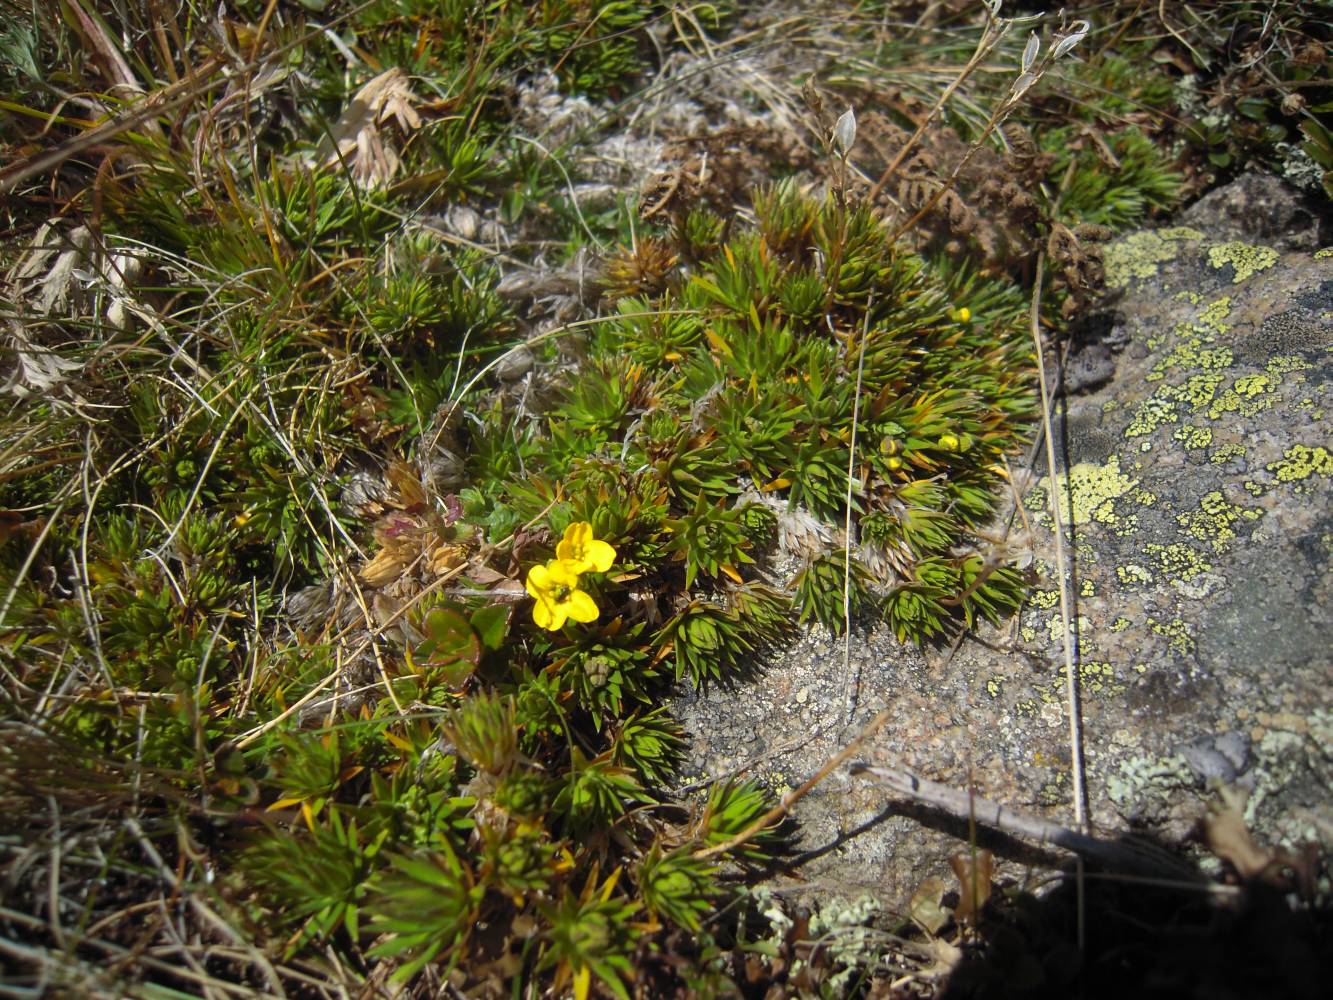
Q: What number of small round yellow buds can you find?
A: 4